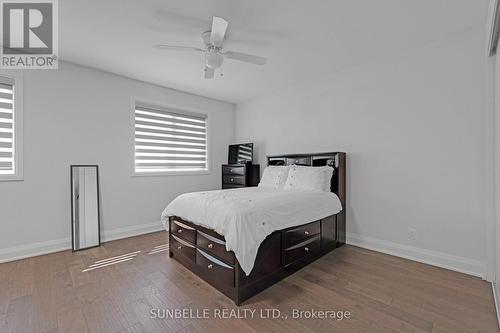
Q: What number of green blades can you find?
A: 0